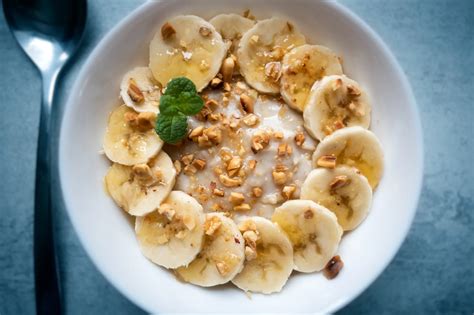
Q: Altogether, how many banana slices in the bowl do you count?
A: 14